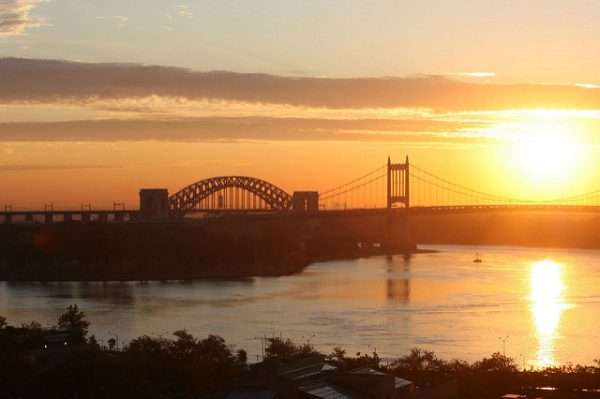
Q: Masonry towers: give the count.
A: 2